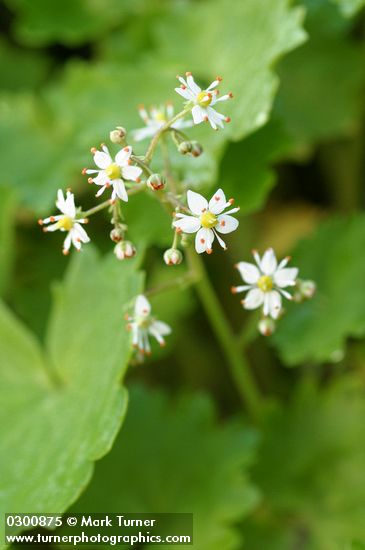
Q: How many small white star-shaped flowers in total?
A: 7